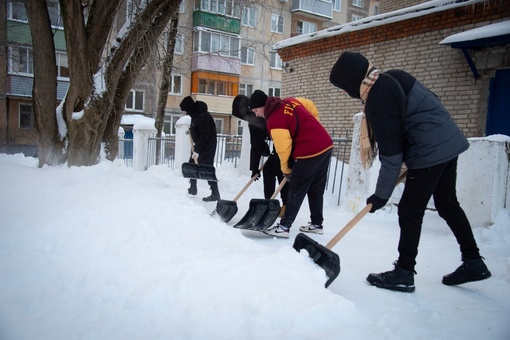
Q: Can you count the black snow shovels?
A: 4